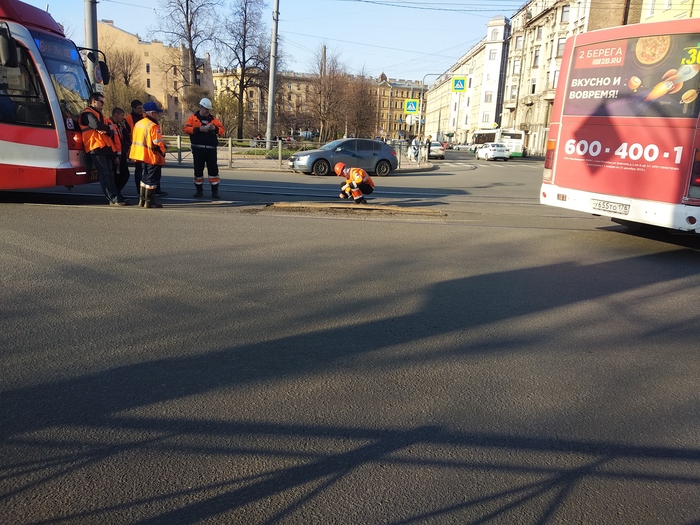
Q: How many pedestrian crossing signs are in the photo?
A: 2